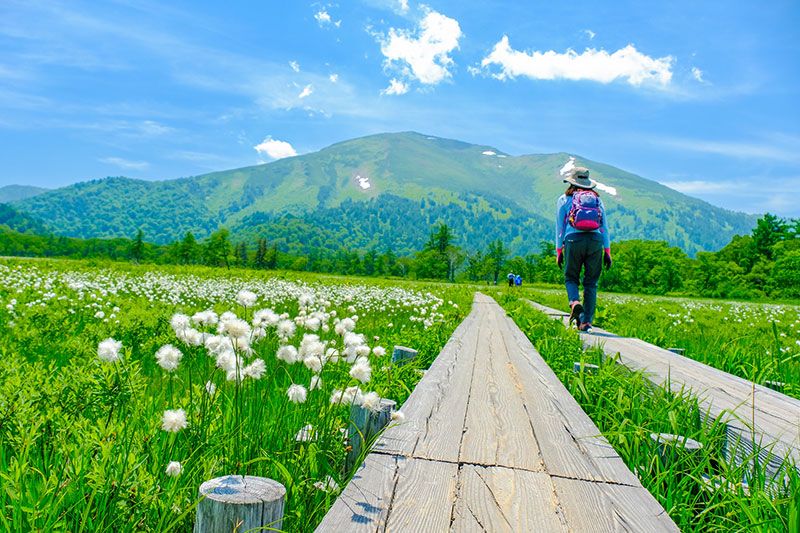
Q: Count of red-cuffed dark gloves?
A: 2